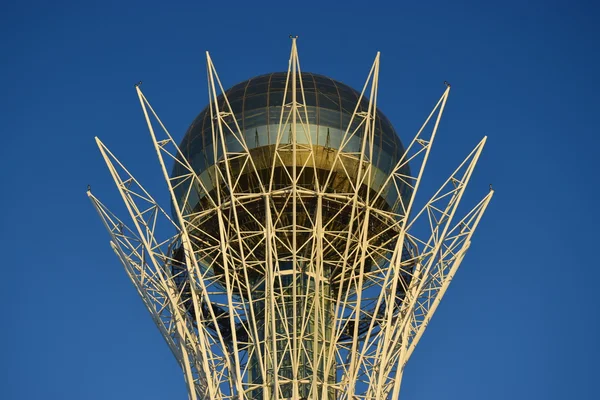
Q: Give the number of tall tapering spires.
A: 9